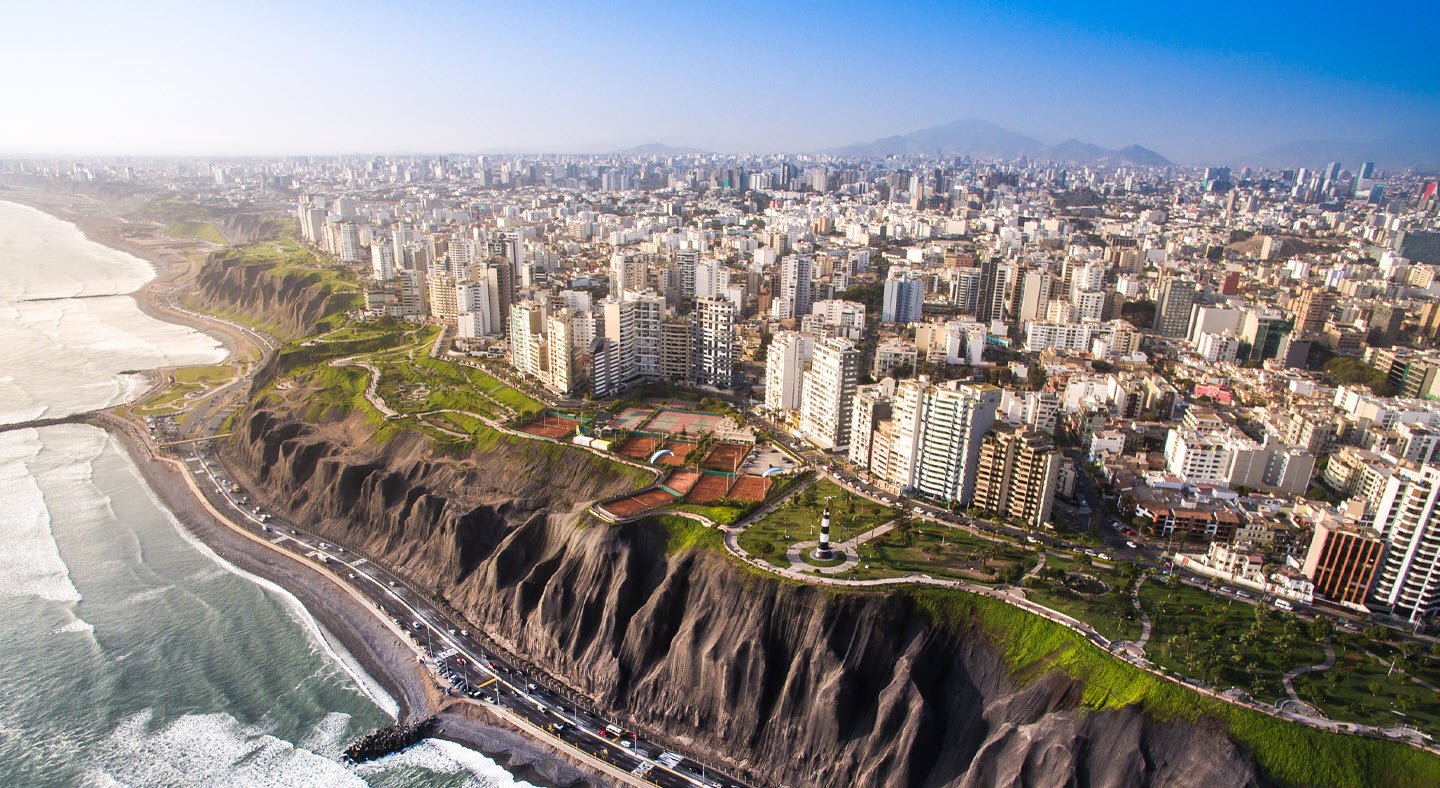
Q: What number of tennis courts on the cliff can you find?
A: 11